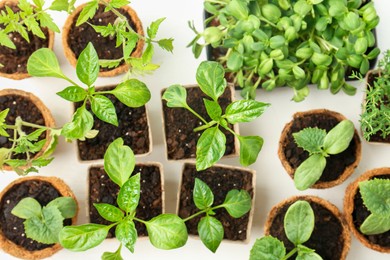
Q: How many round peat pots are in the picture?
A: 7